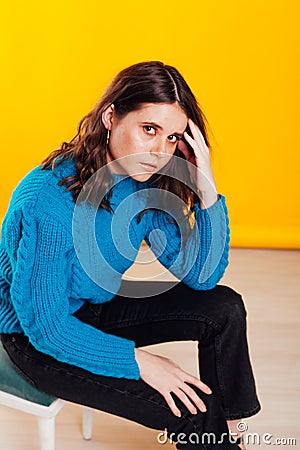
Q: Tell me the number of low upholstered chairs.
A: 1